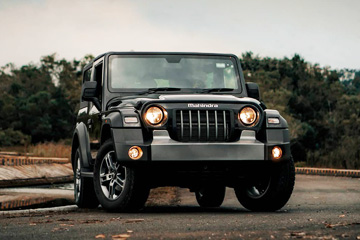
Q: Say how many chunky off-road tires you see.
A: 4